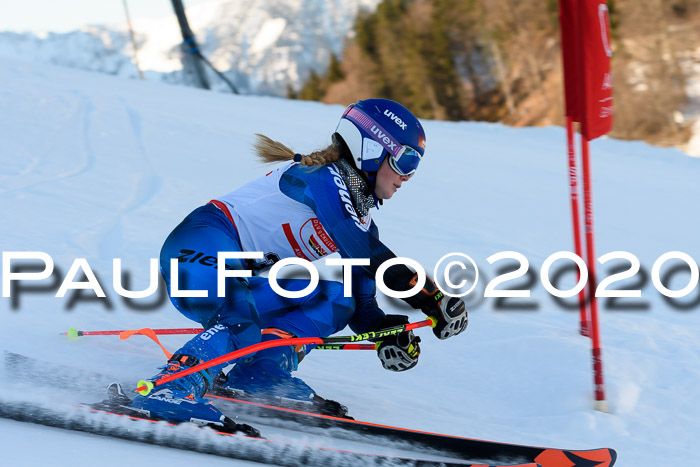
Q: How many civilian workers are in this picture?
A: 0